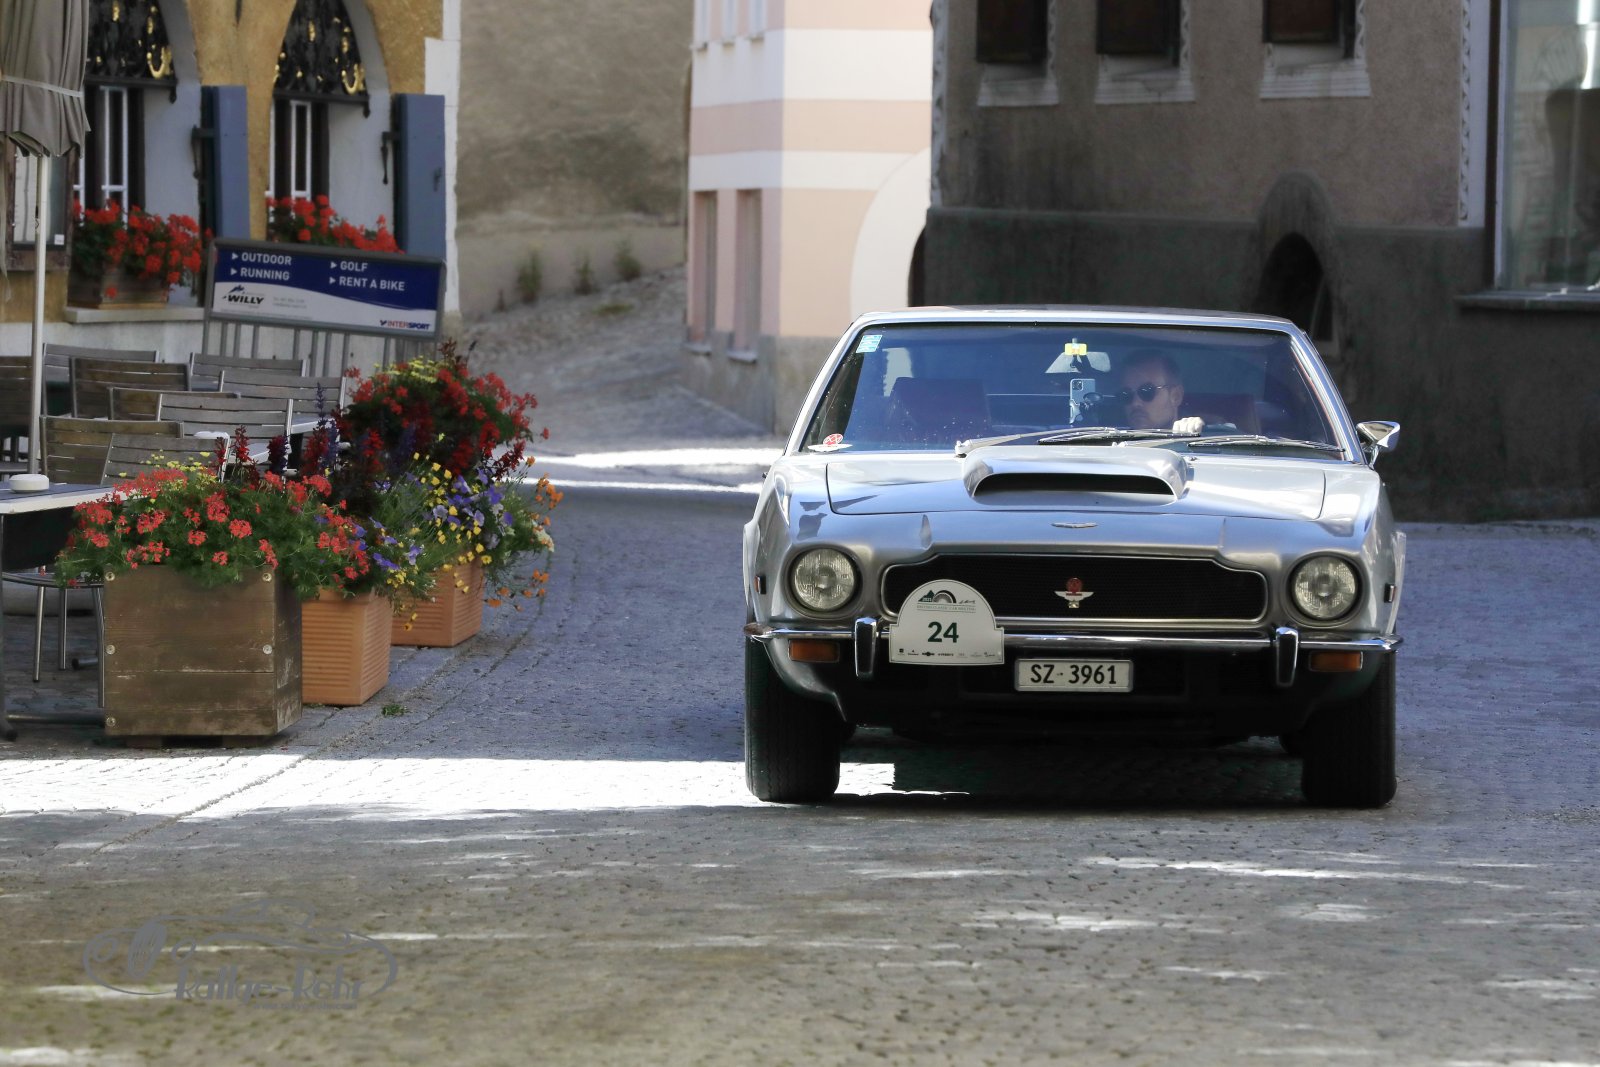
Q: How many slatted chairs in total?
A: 9